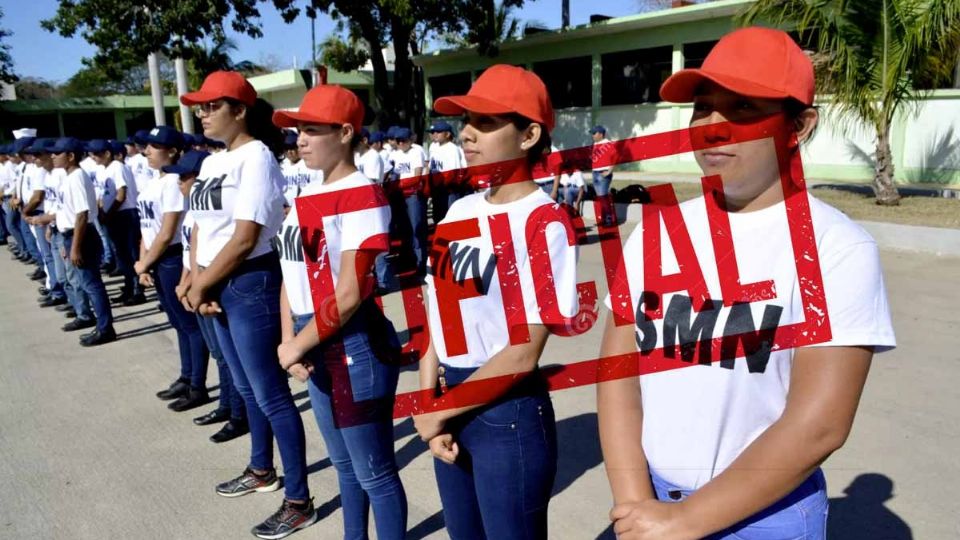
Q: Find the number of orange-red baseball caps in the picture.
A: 4